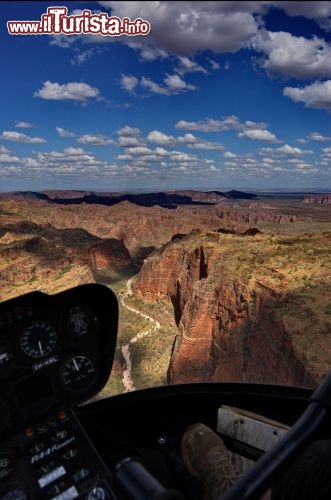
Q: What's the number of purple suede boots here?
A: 0